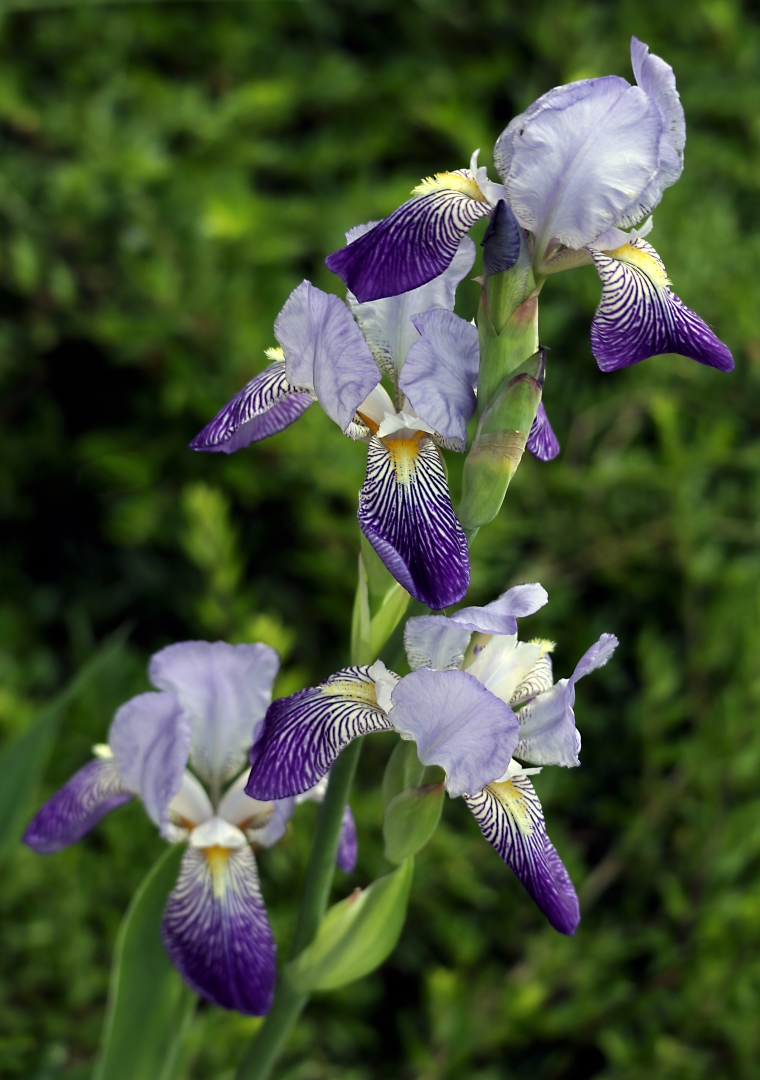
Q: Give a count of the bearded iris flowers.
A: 4